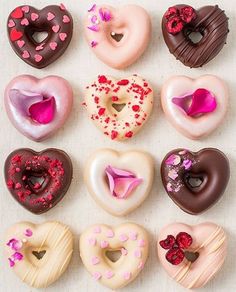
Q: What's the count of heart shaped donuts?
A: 12